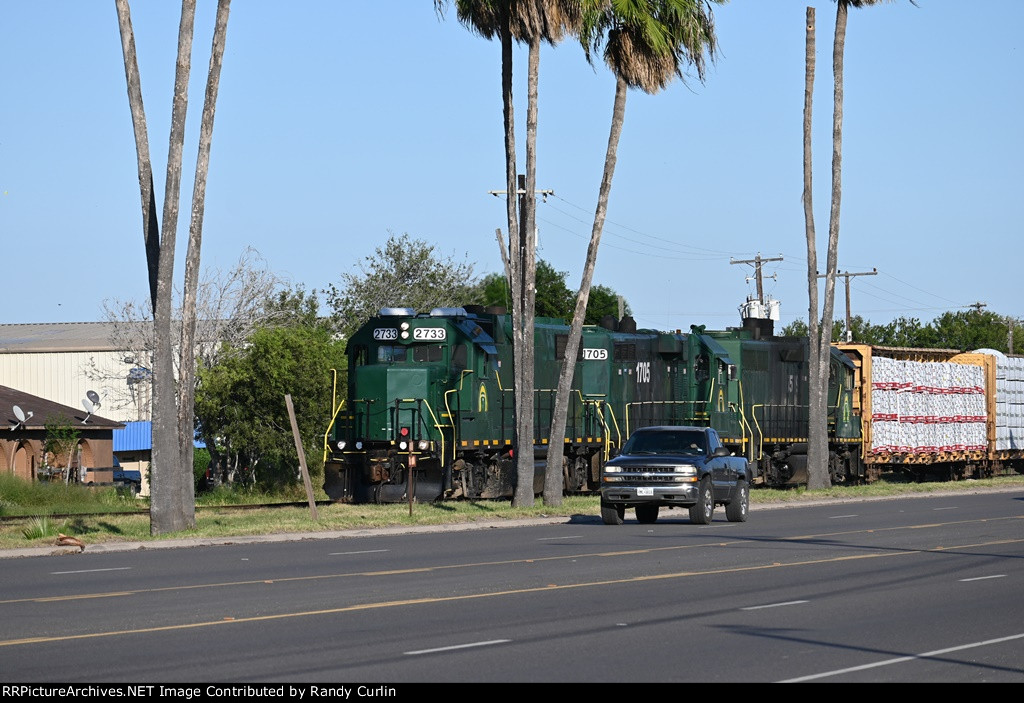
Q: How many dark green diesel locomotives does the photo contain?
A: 3